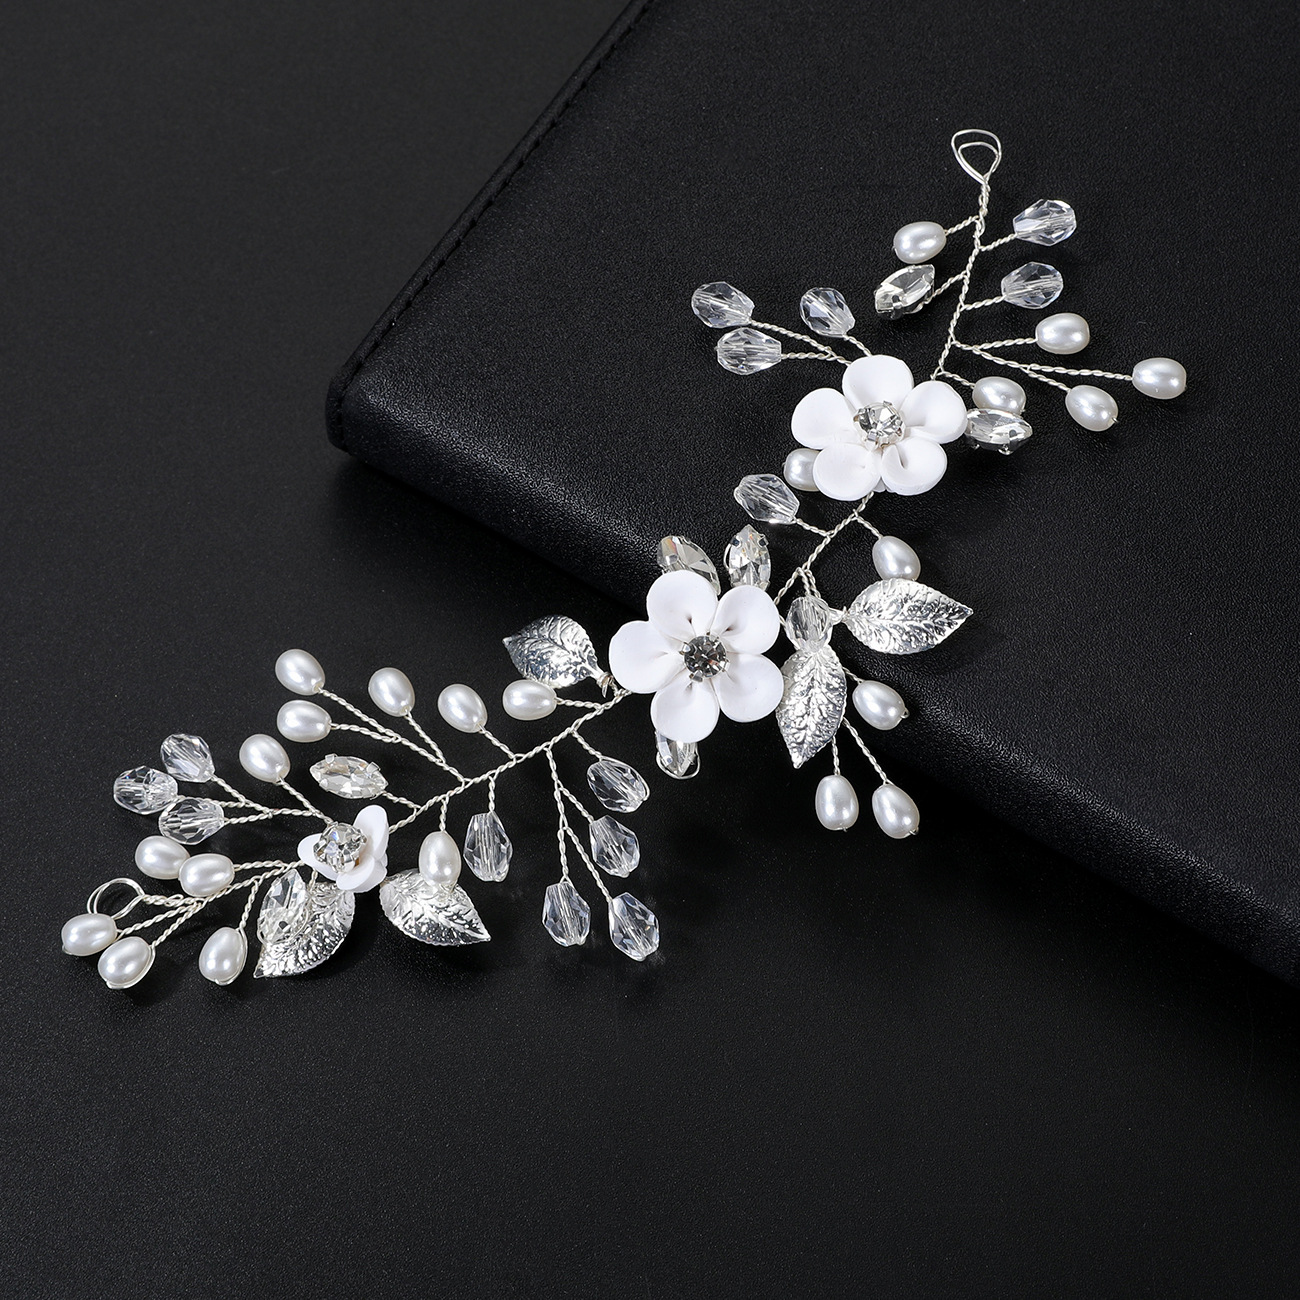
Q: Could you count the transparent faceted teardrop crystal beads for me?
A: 15